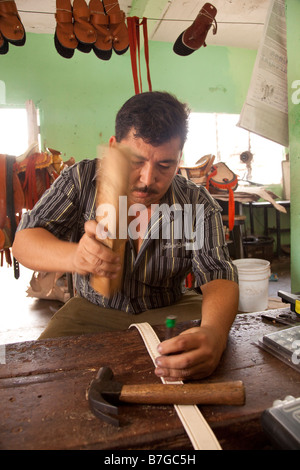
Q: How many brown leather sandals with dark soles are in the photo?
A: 7